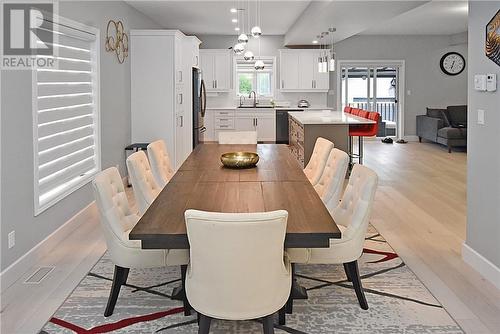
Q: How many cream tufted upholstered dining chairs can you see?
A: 8